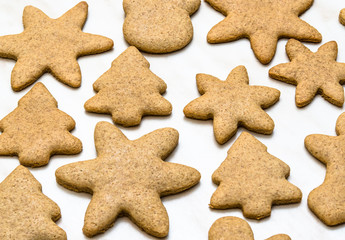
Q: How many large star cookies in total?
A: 3